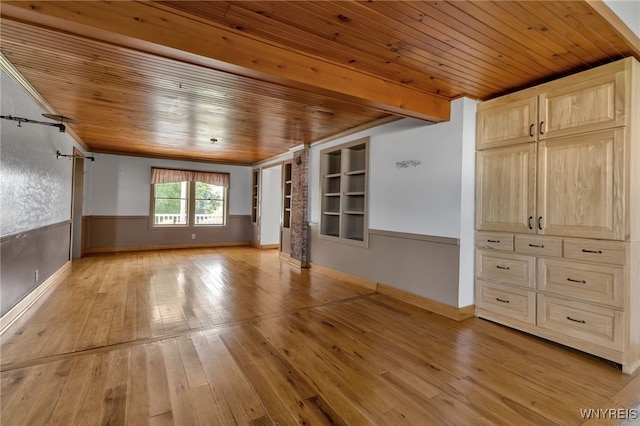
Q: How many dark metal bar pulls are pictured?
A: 11